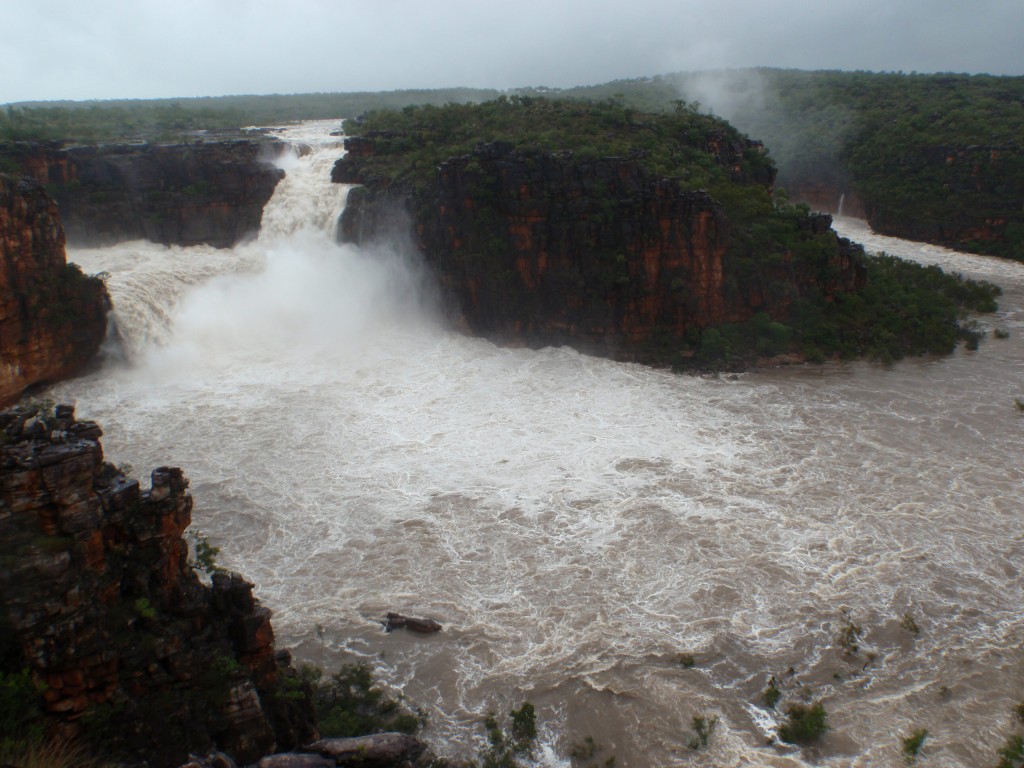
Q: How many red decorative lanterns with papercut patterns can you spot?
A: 0